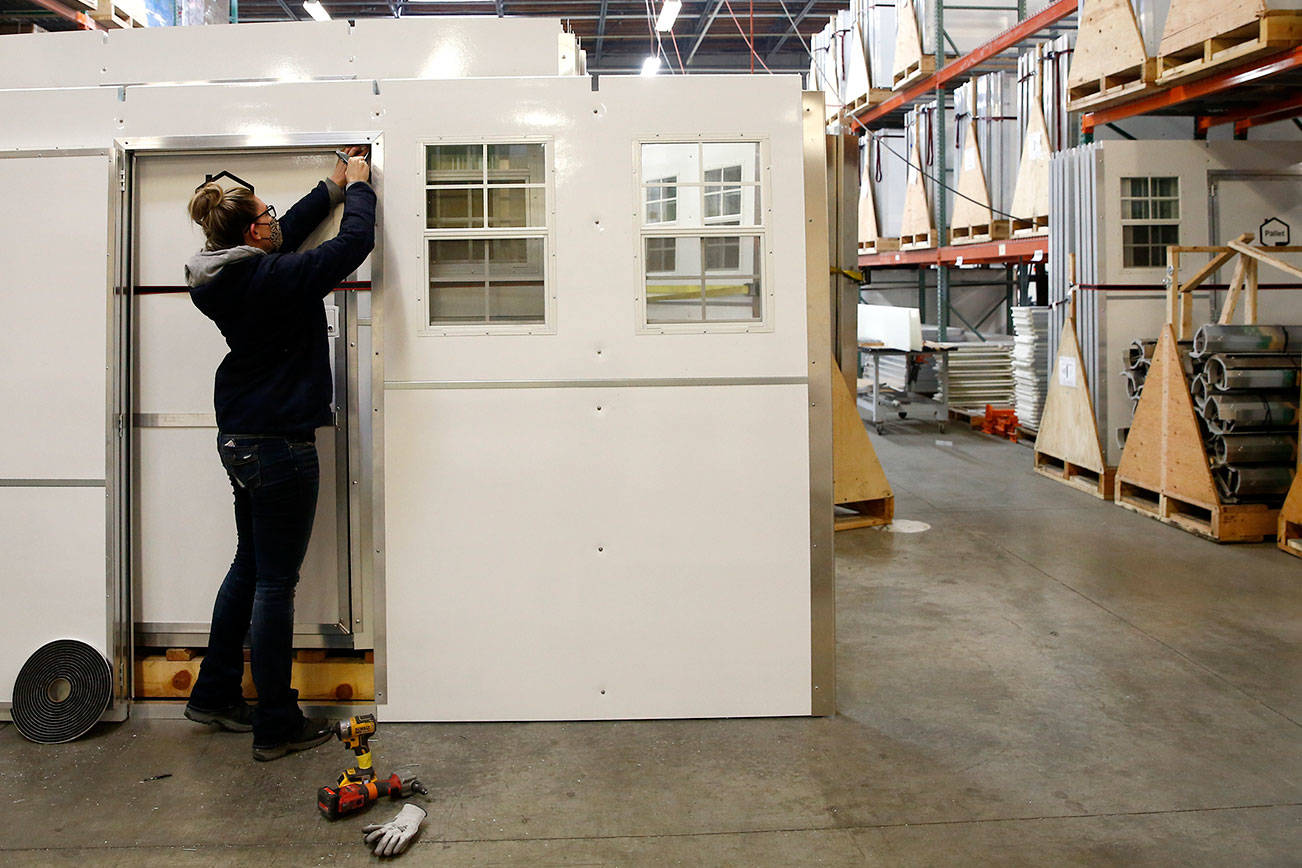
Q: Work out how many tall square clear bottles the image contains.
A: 0